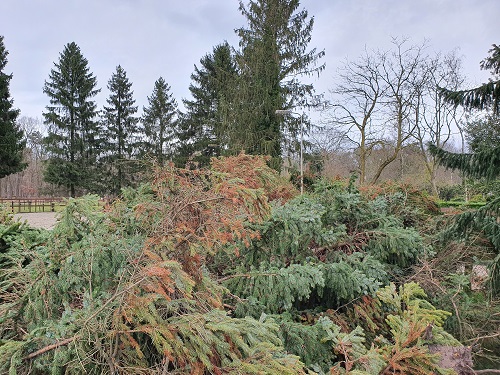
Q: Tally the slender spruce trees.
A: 3